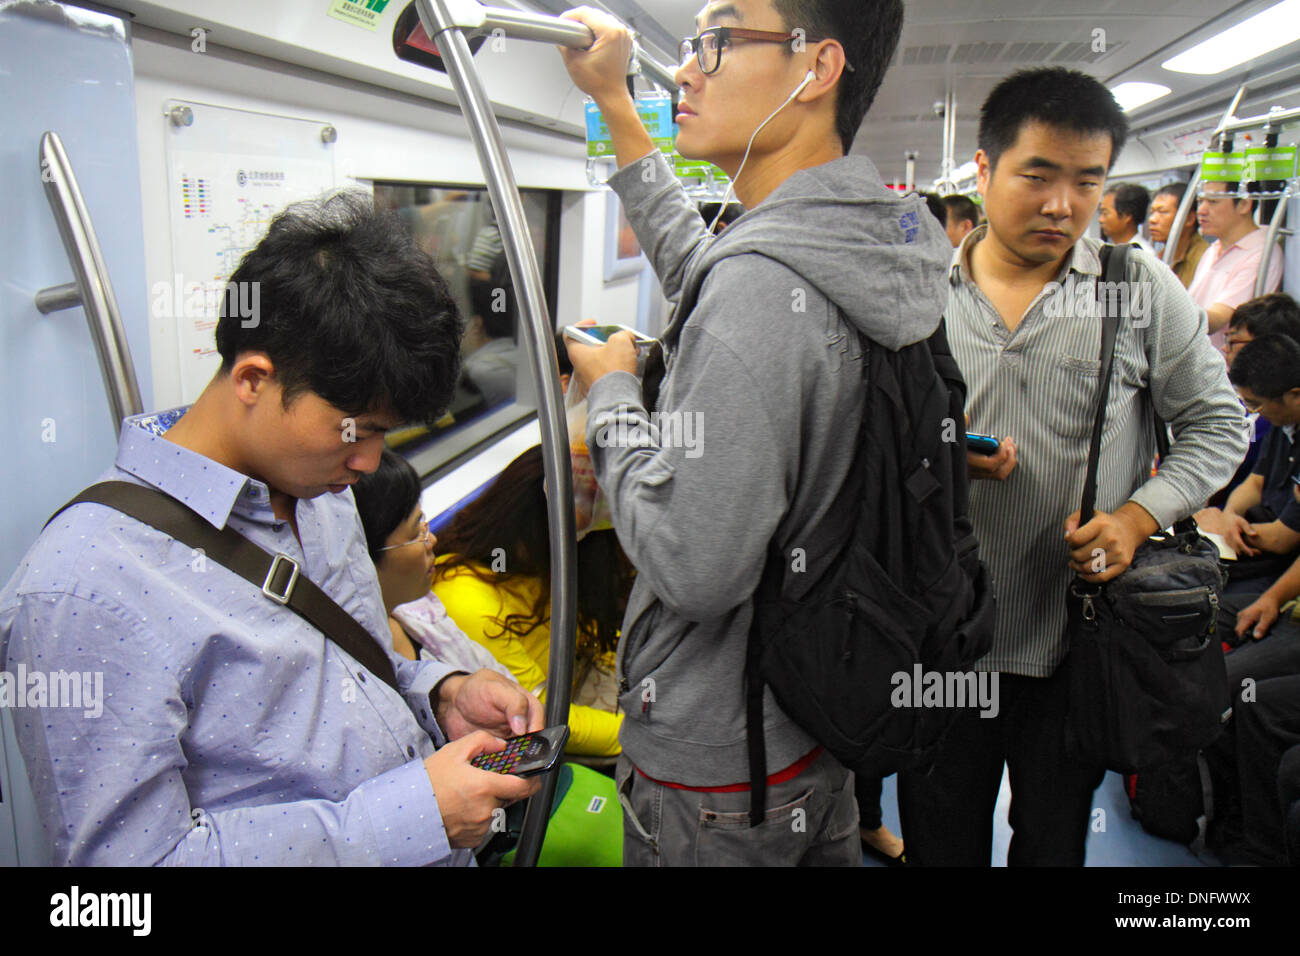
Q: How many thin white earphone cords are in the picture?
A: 1